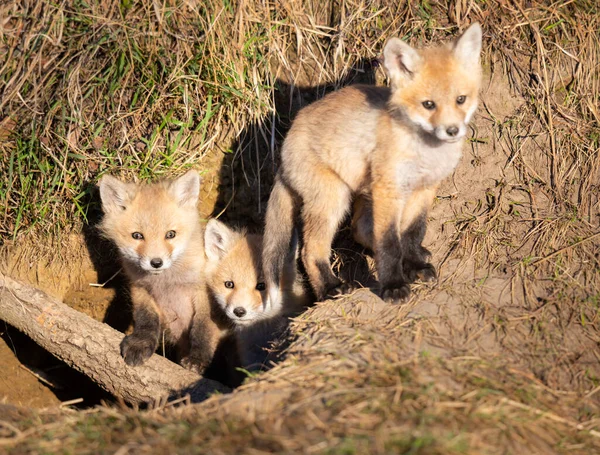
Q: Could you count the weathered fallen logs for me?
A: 1